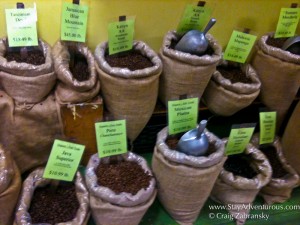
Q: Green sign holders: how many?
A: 11